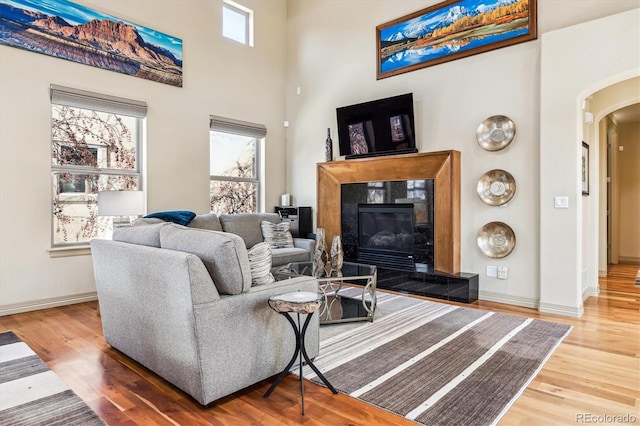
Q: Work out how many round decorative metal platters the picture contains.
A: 3